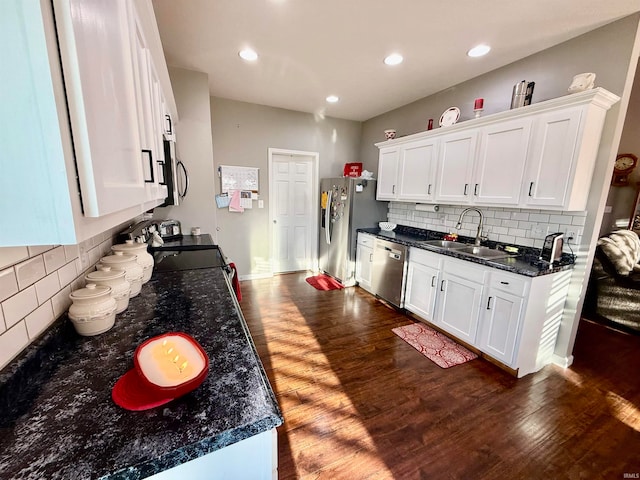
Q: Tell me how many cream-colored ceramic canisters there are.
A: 4